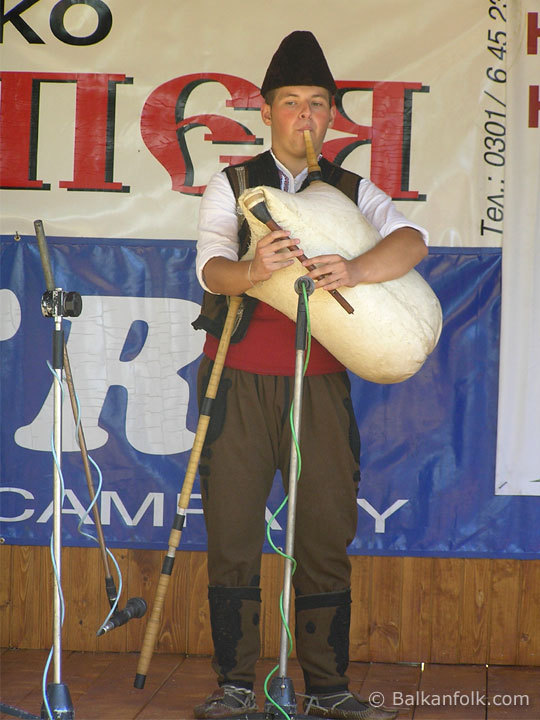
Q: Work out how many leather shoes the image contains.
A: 2